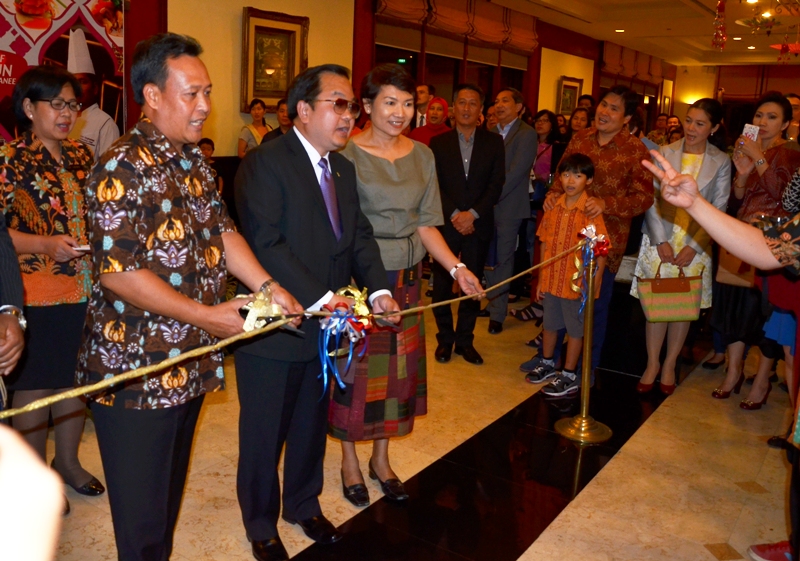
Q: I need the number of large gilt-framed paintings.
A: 2